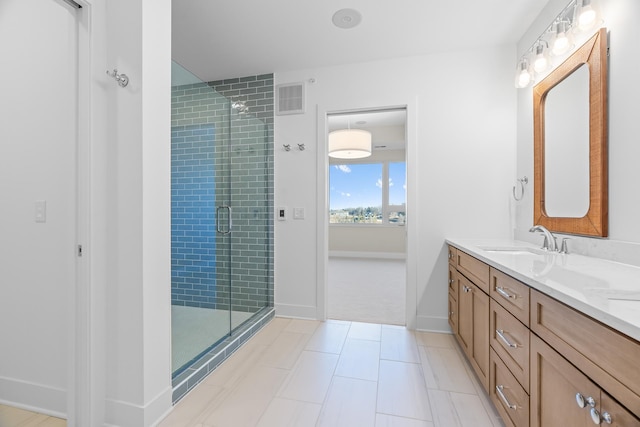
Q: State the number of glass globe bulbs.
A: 4